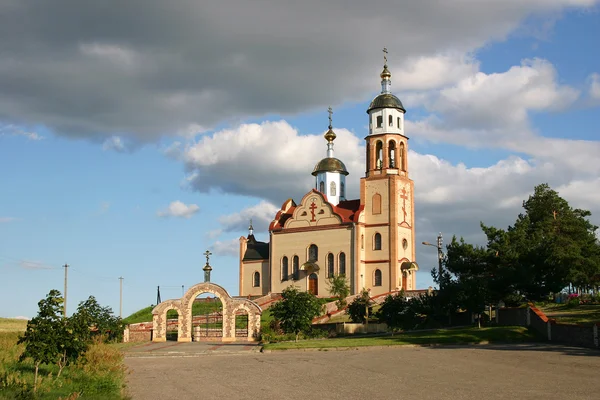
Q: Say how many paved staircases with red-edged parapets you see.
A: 2